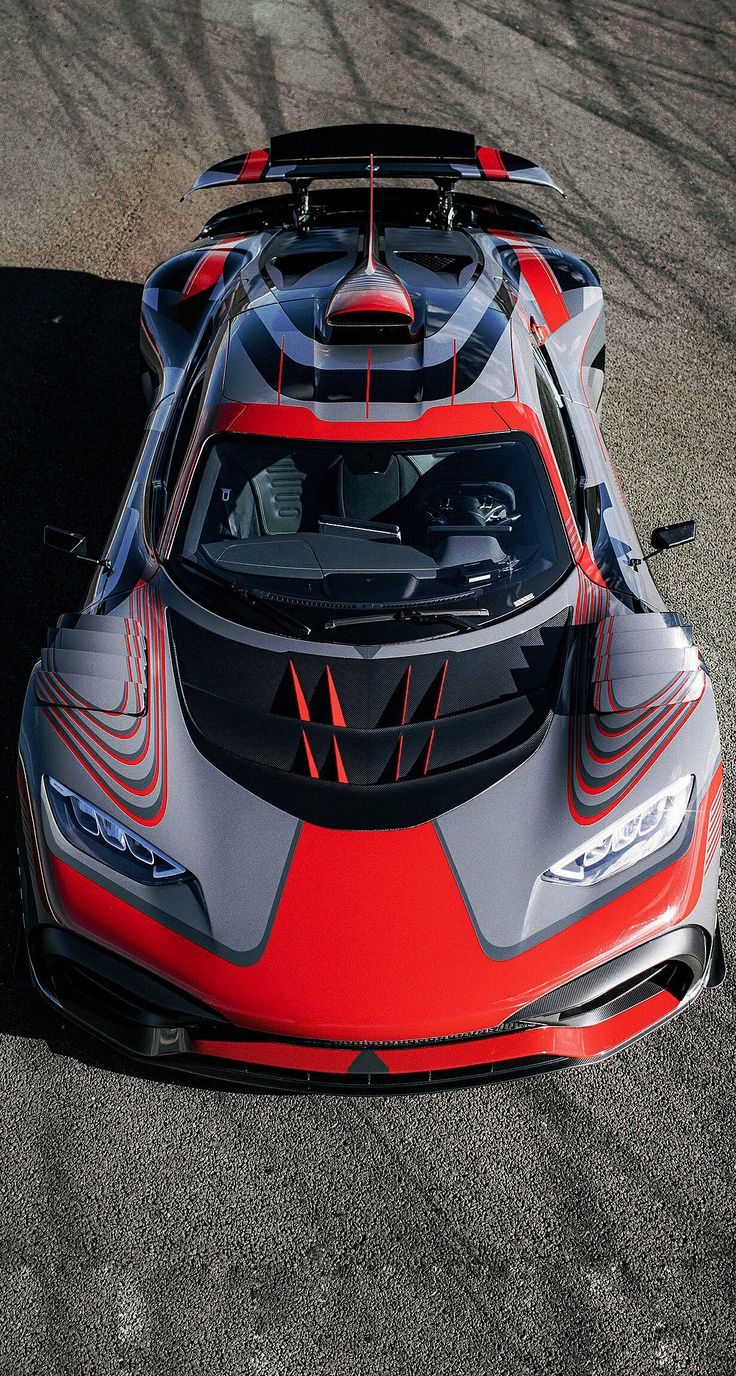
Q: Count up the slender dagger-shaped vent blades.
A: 8